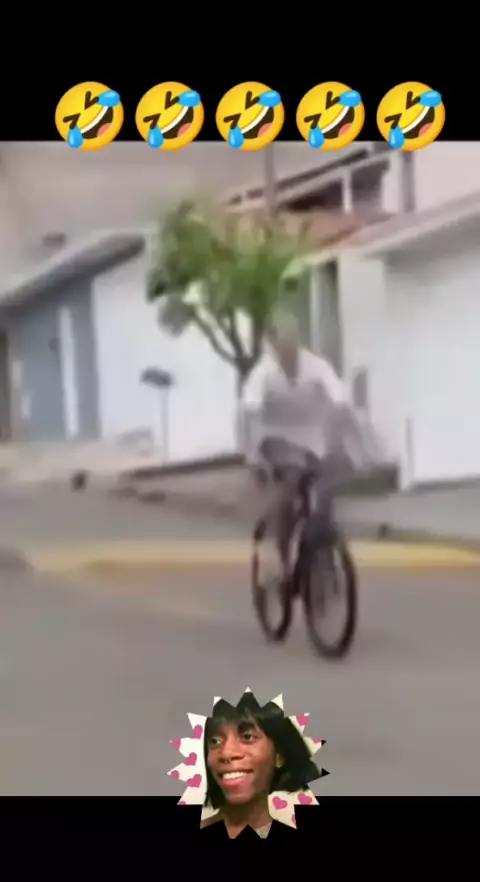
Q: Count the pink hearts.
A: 11